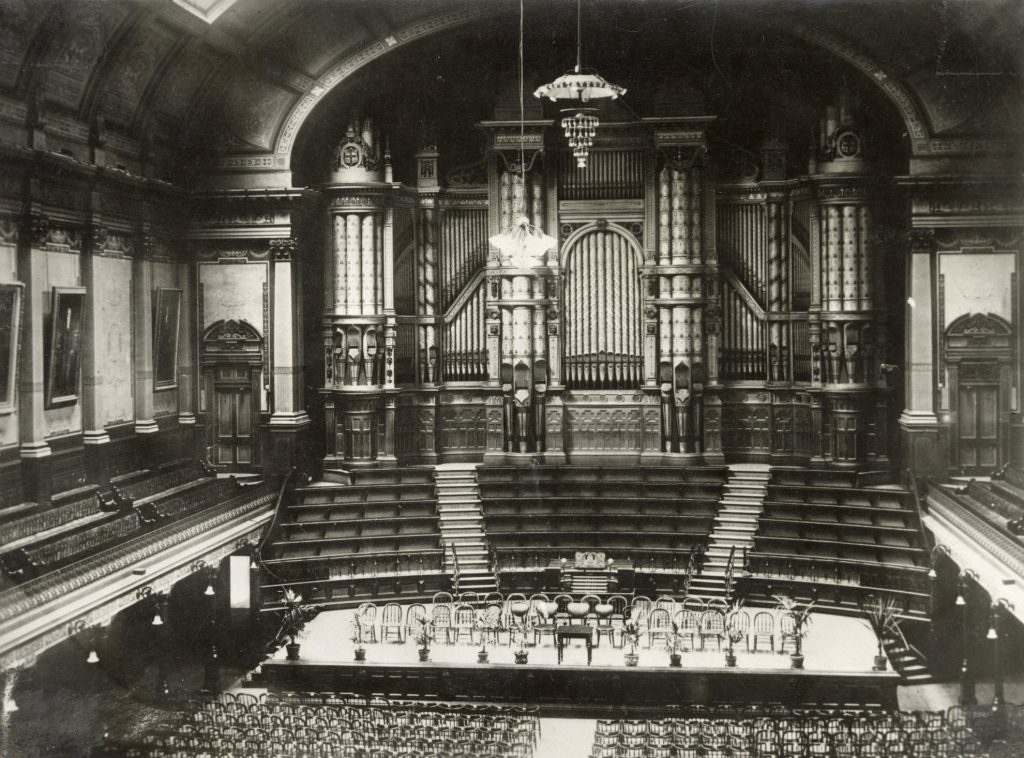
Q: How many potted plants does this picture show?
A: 10